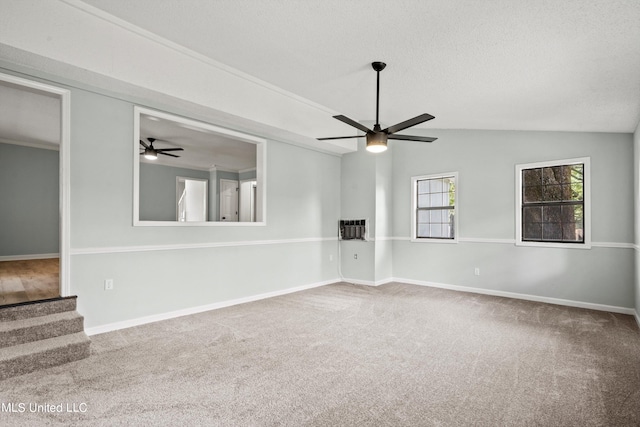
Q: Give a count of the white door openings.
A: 4